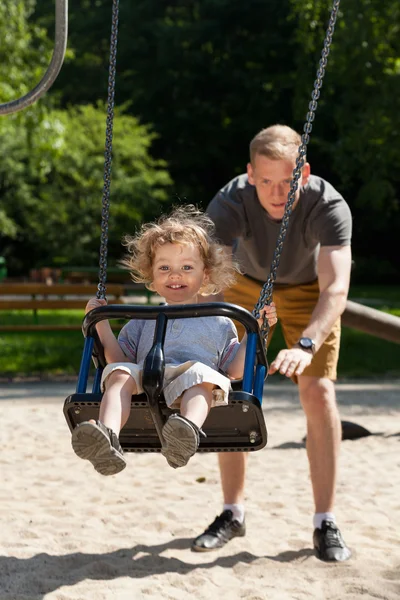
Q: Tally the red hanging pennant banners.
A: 0